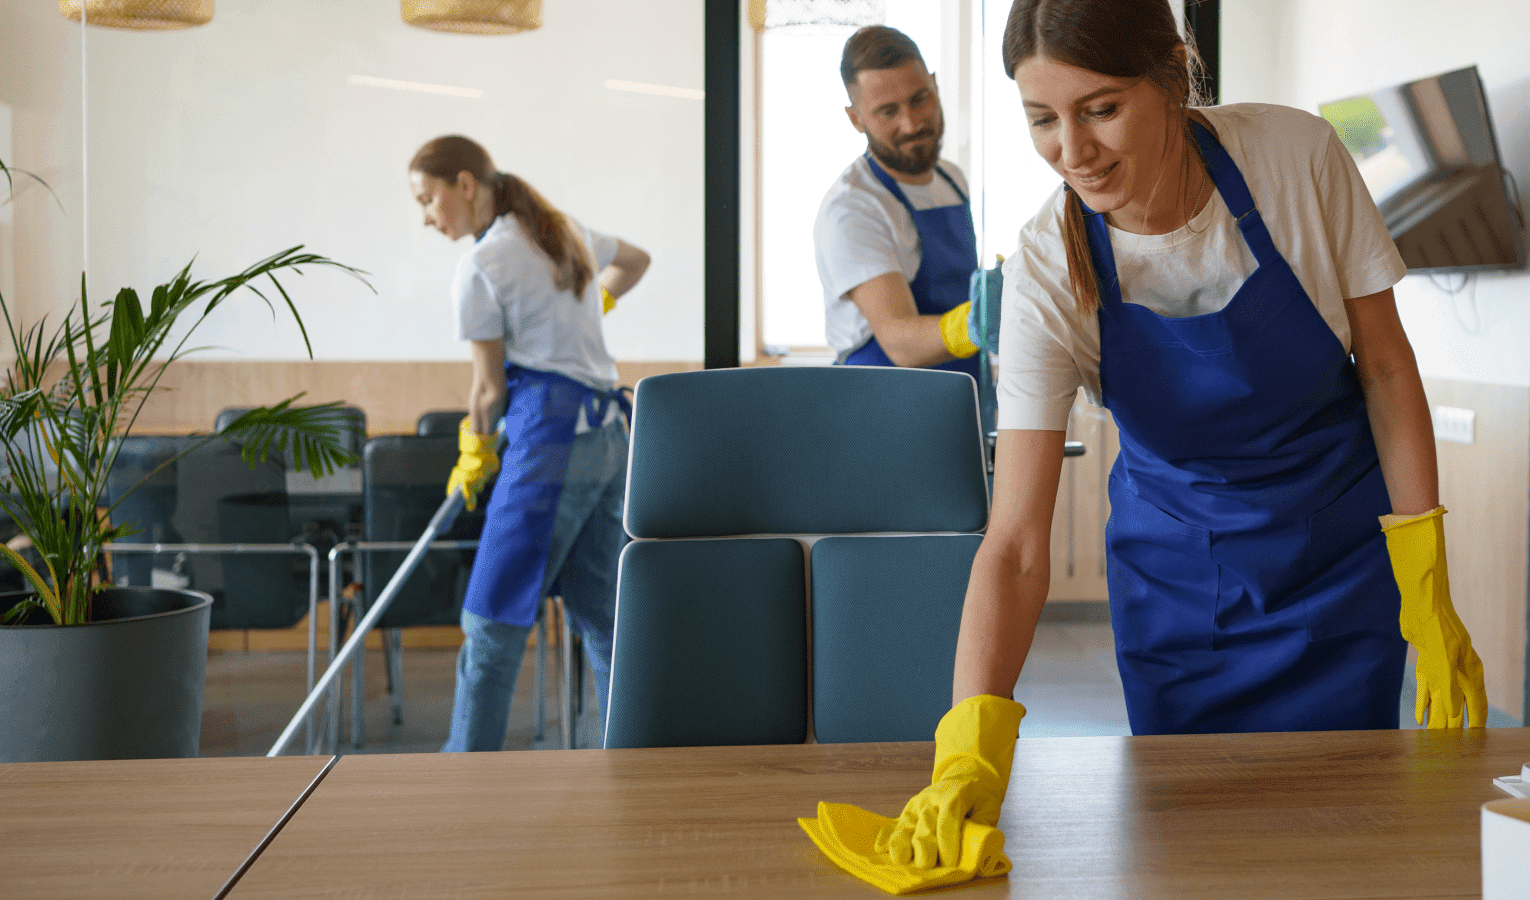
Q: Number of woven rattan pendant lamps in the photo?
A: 3